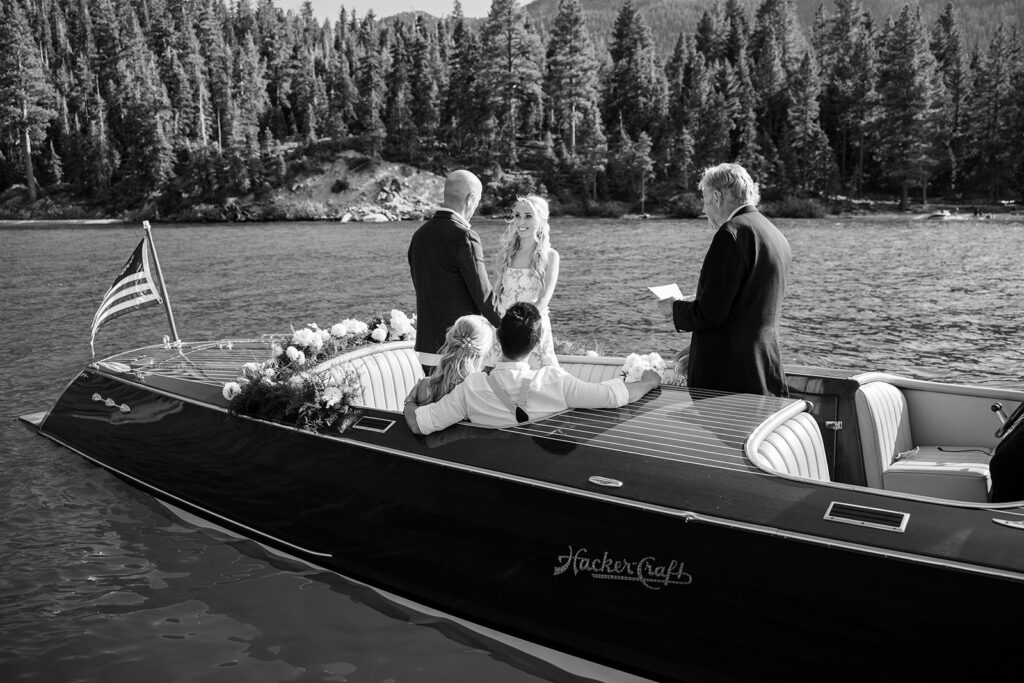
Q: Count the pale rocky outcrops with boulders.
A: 1